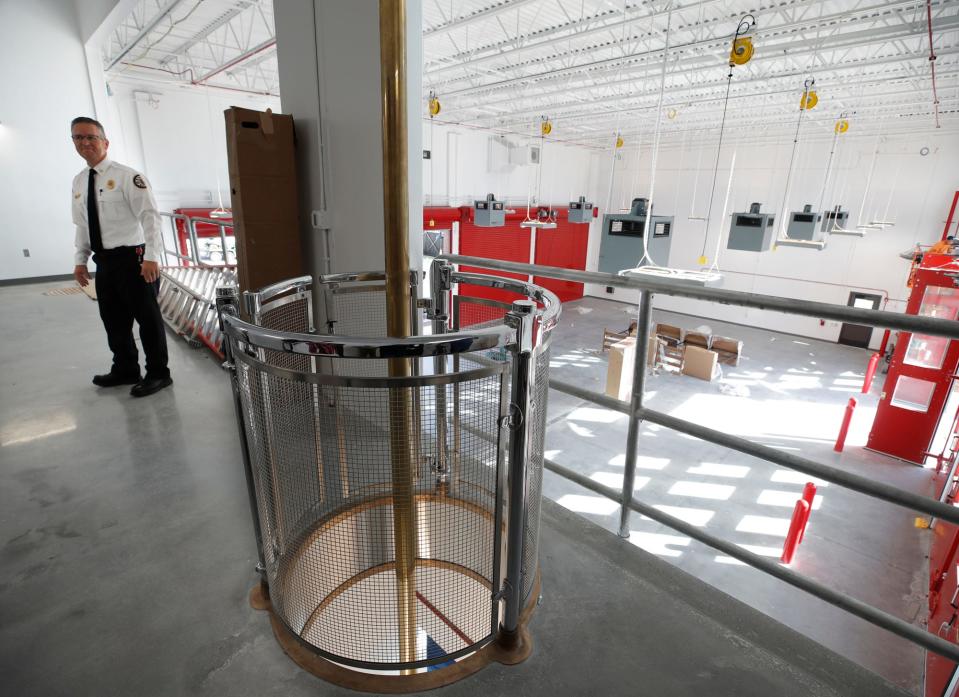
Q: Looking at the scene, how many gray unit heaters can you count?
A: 6